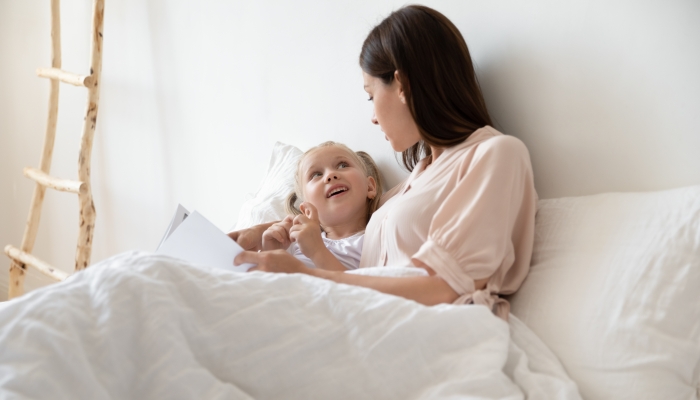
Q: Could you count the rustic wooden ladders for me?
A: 1